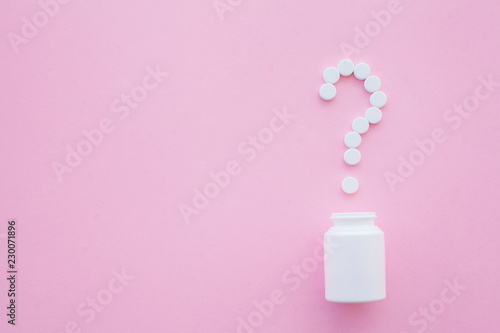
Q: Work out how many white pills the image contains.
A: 11